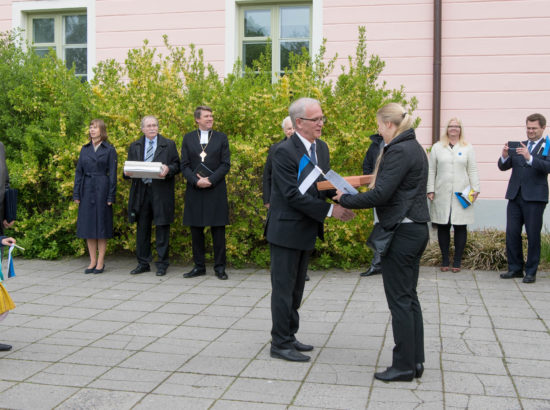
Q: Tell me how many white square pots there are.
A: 0